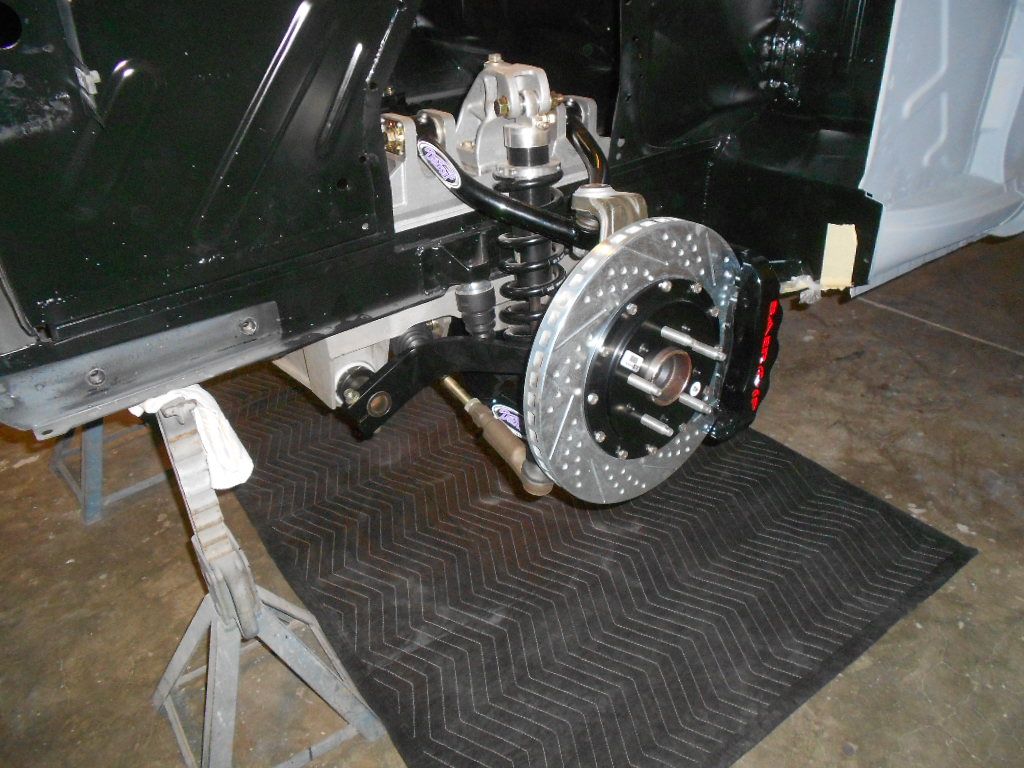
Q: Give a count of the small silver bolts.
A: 12